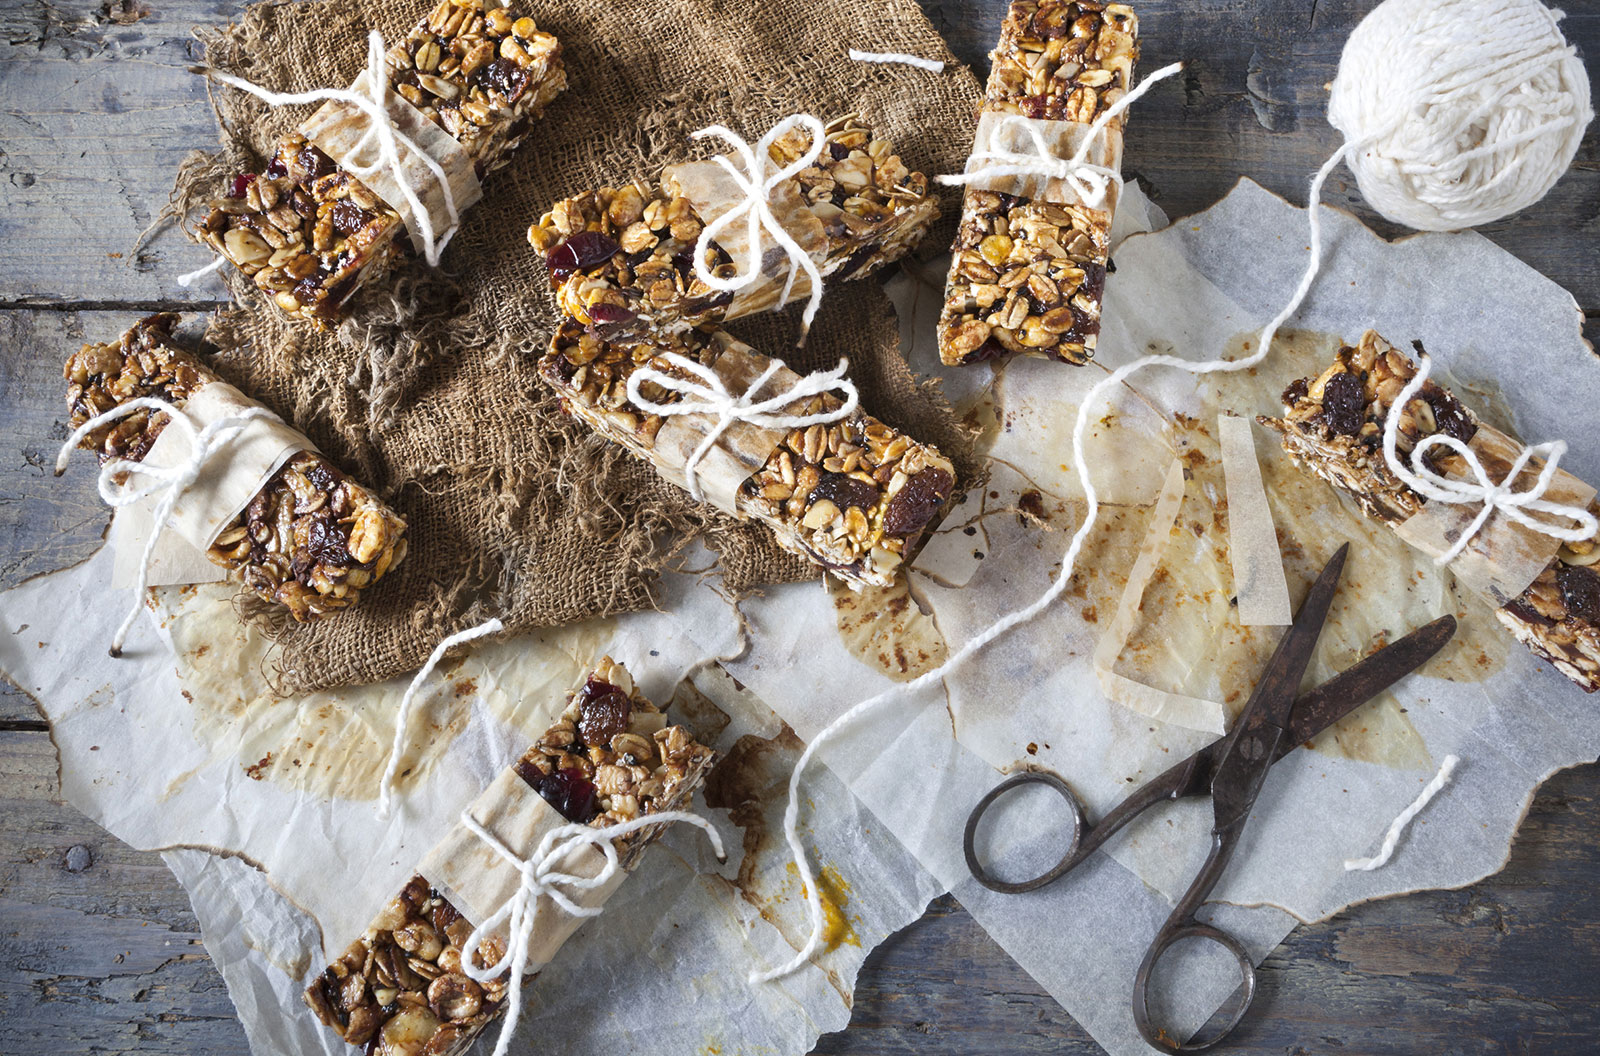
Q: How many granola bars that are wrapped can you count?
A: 7